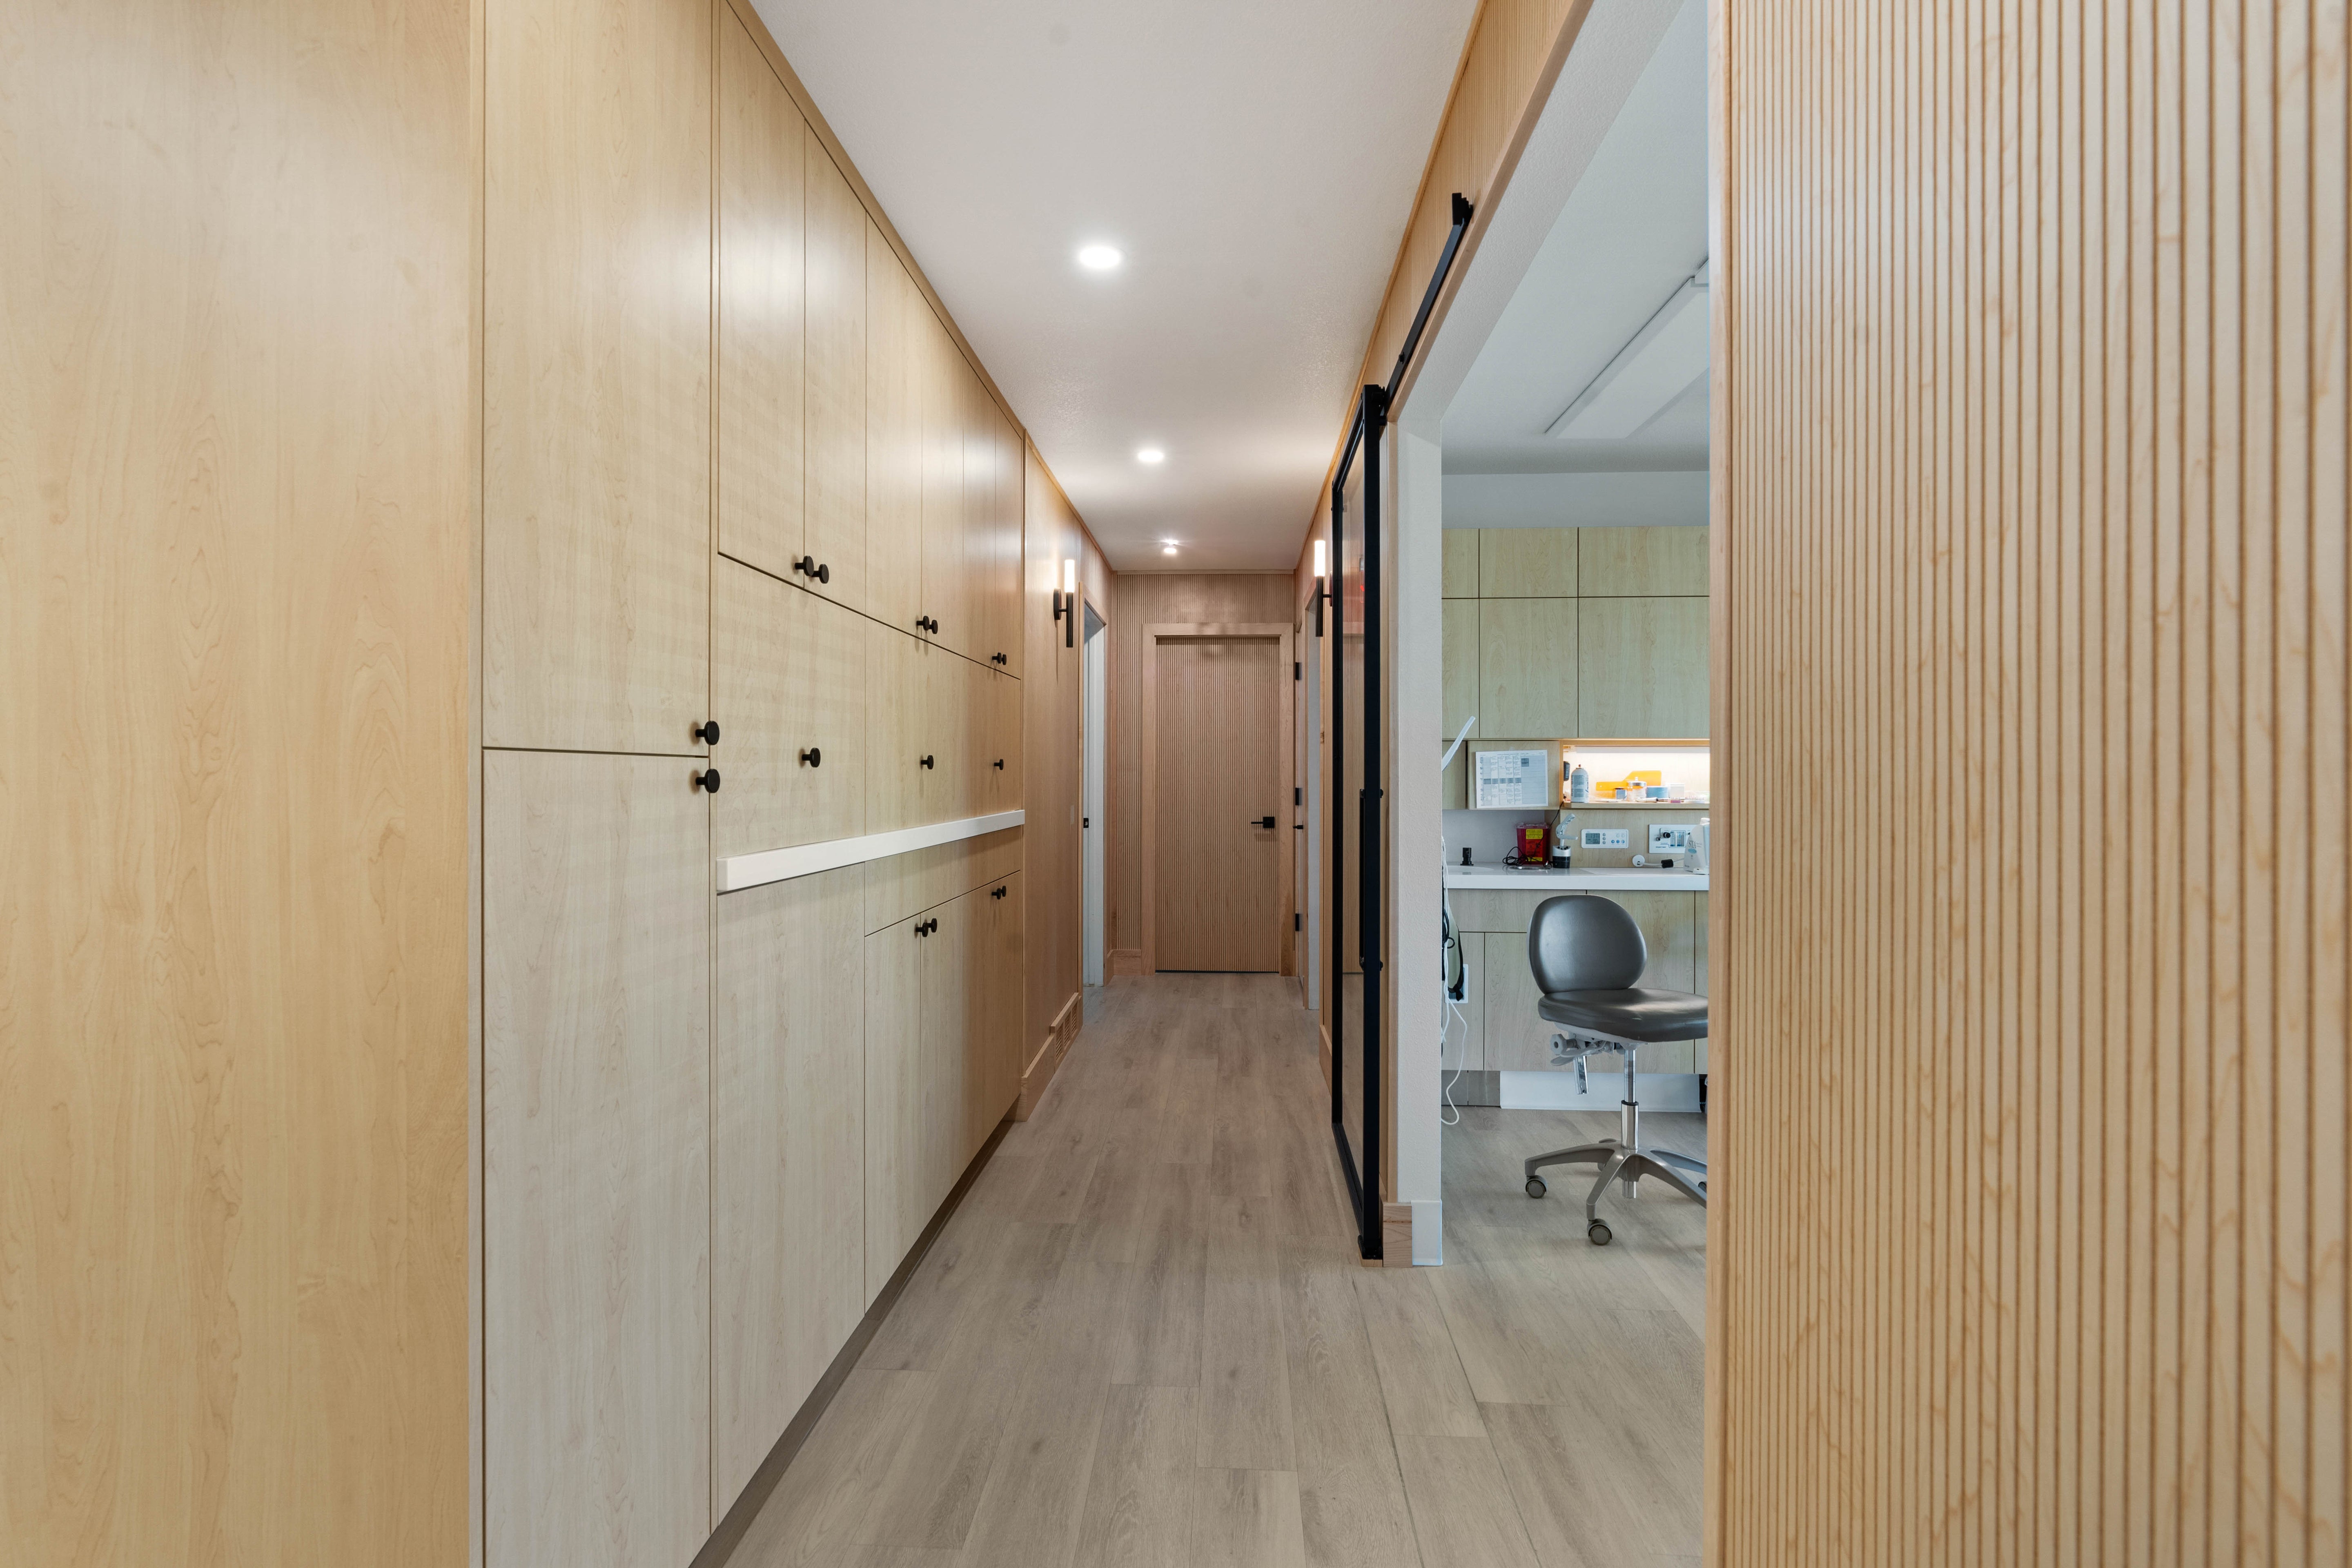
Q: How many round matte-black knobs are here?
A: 15